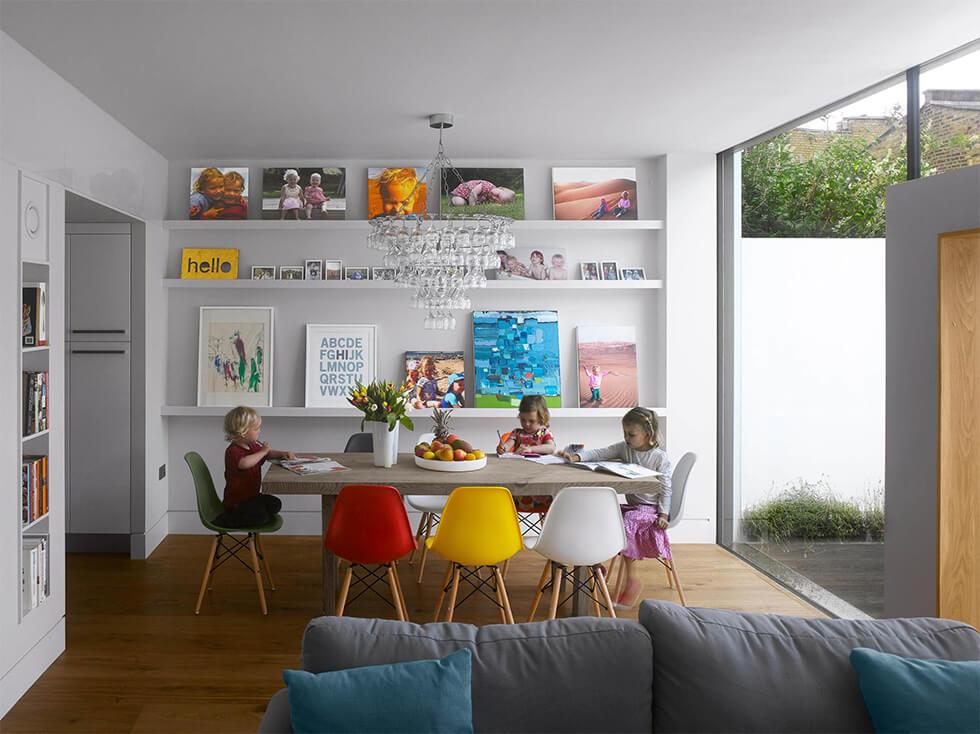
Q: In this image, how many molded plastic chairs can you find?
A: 8